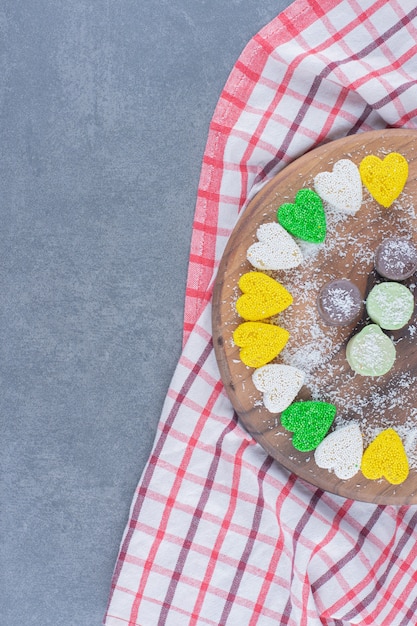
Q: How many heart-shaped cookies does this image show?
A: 10